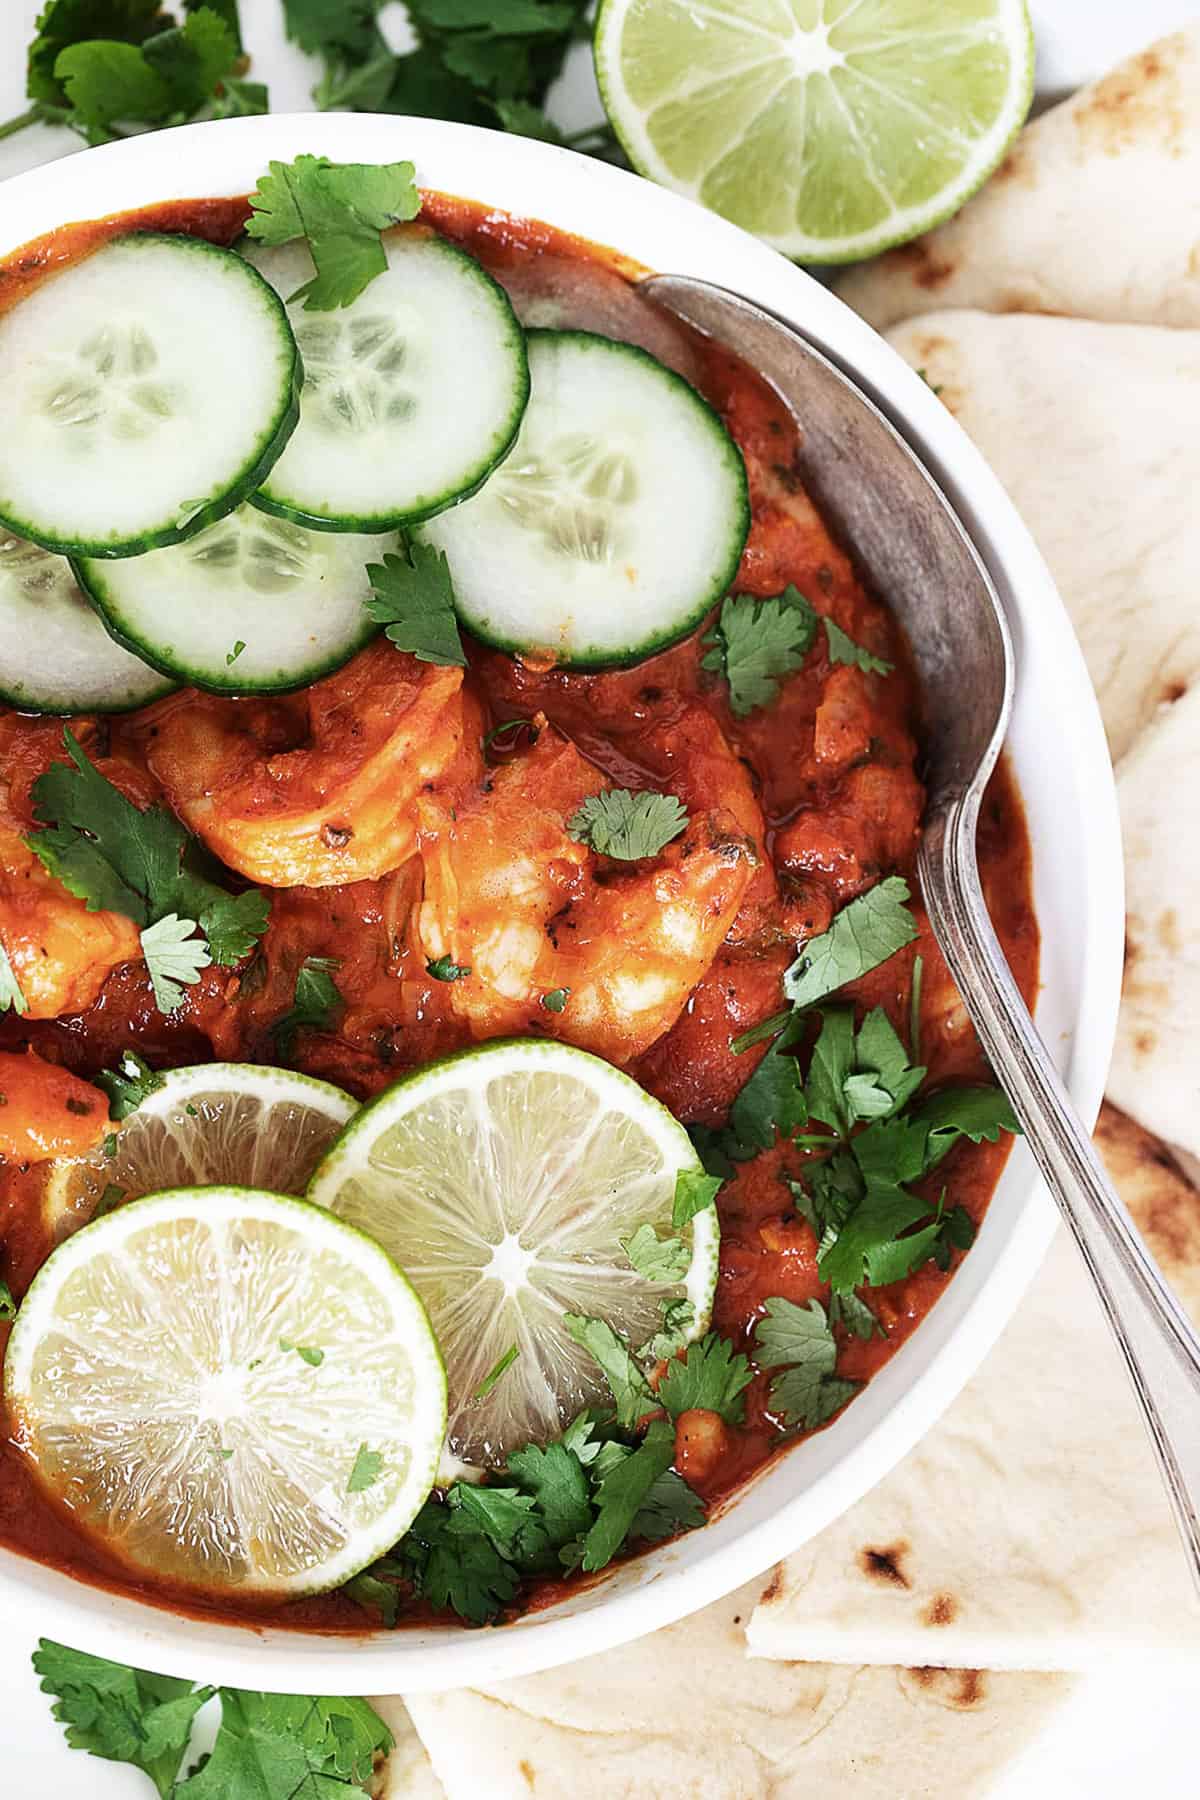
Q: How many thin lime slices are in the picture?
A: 3